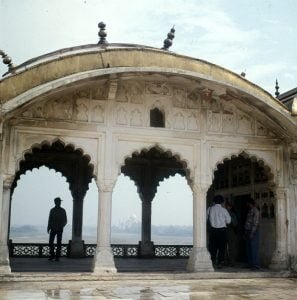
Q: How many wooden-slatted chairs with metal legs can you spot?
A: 0